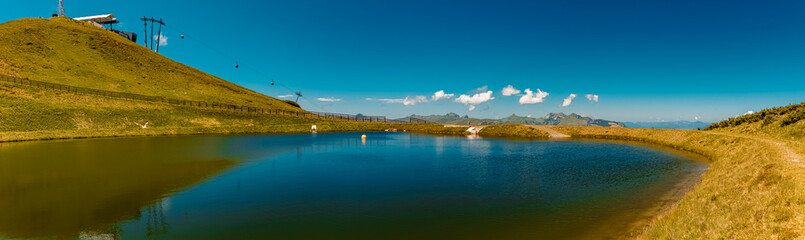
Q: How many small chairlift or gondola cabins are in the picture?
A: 3